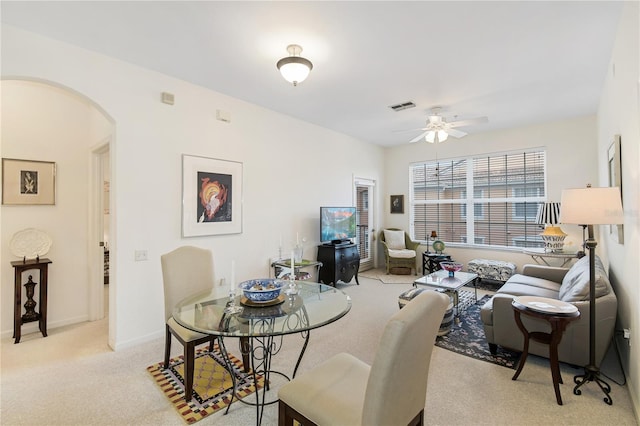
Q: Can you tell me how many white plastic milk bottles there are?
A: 0